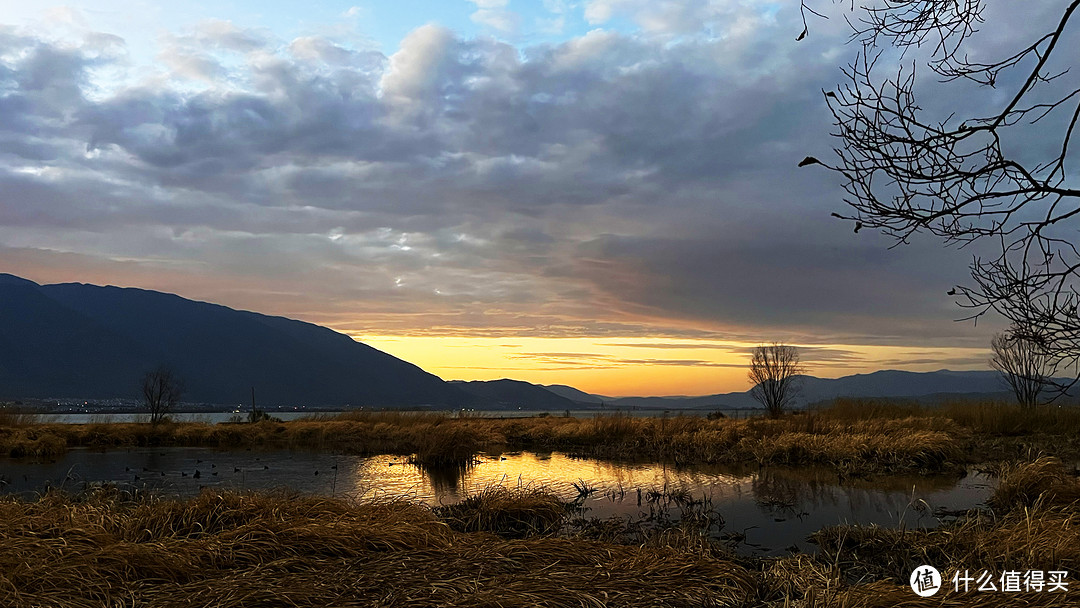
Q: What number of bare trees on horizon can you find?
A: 3